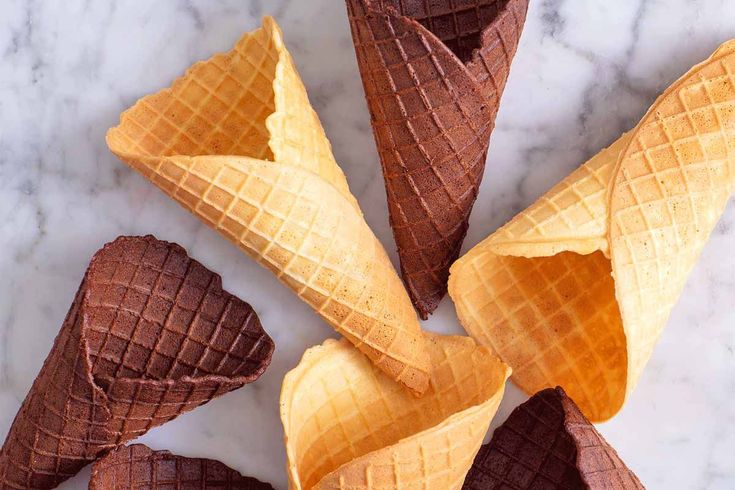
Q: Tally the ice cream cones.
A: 7